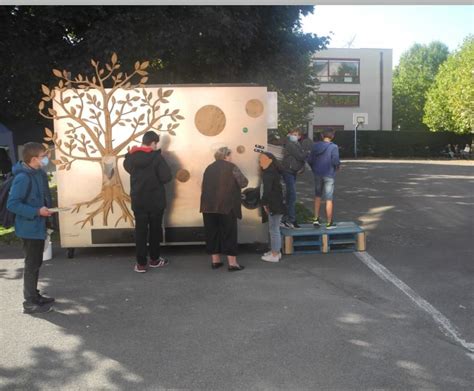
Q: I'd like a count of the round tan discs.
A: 4